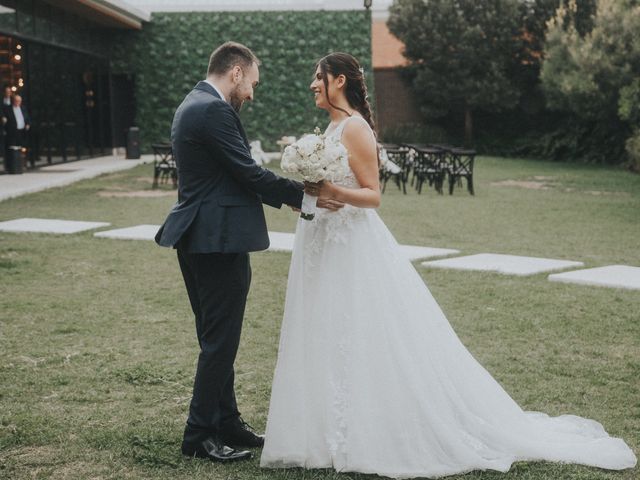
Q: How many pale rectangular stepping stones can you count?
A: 6